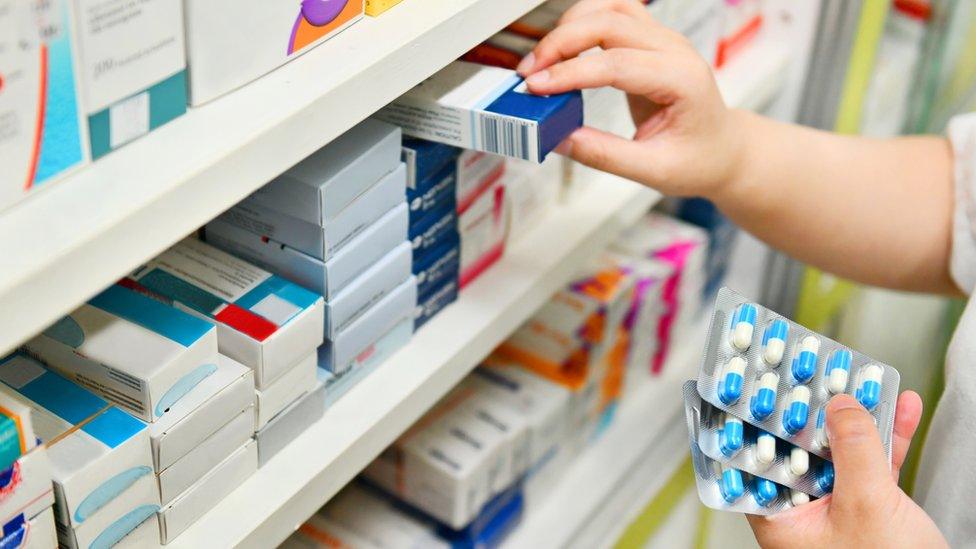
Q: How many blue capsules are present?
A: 13